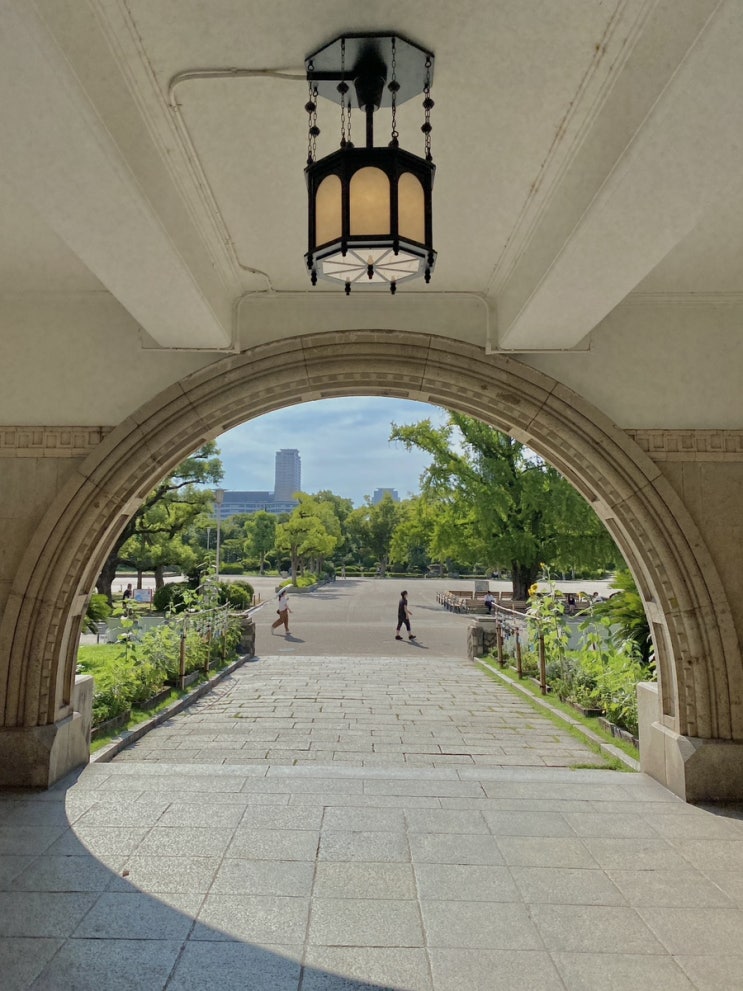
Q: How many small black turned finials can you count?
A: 9